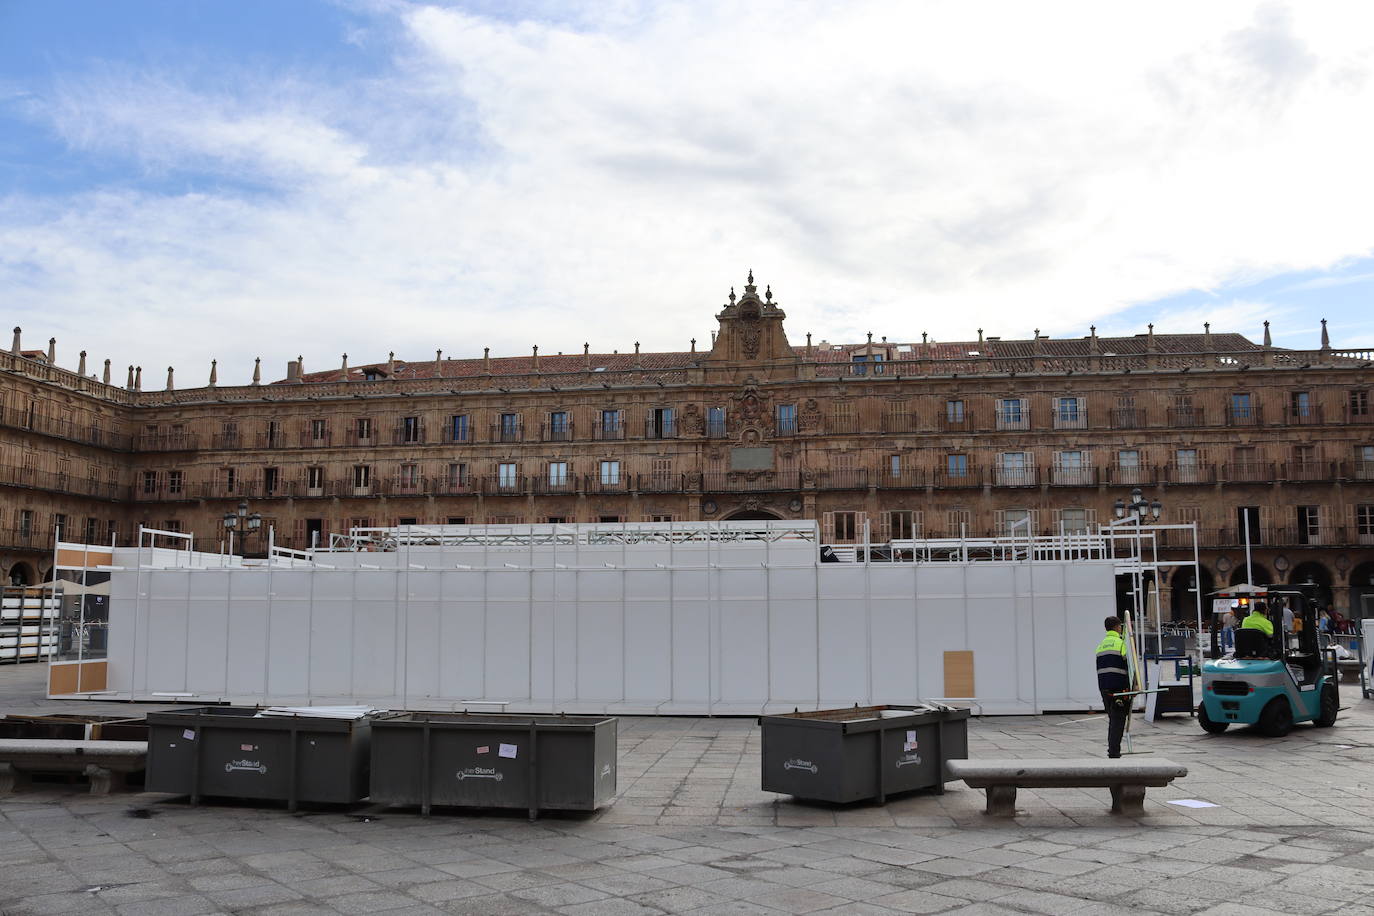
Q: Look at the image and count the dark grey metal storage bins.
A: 3